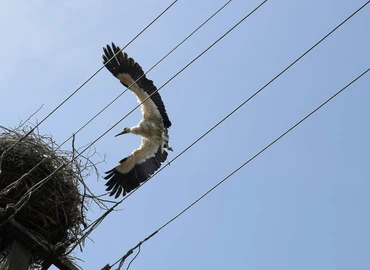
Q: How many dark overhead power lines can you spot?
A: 5